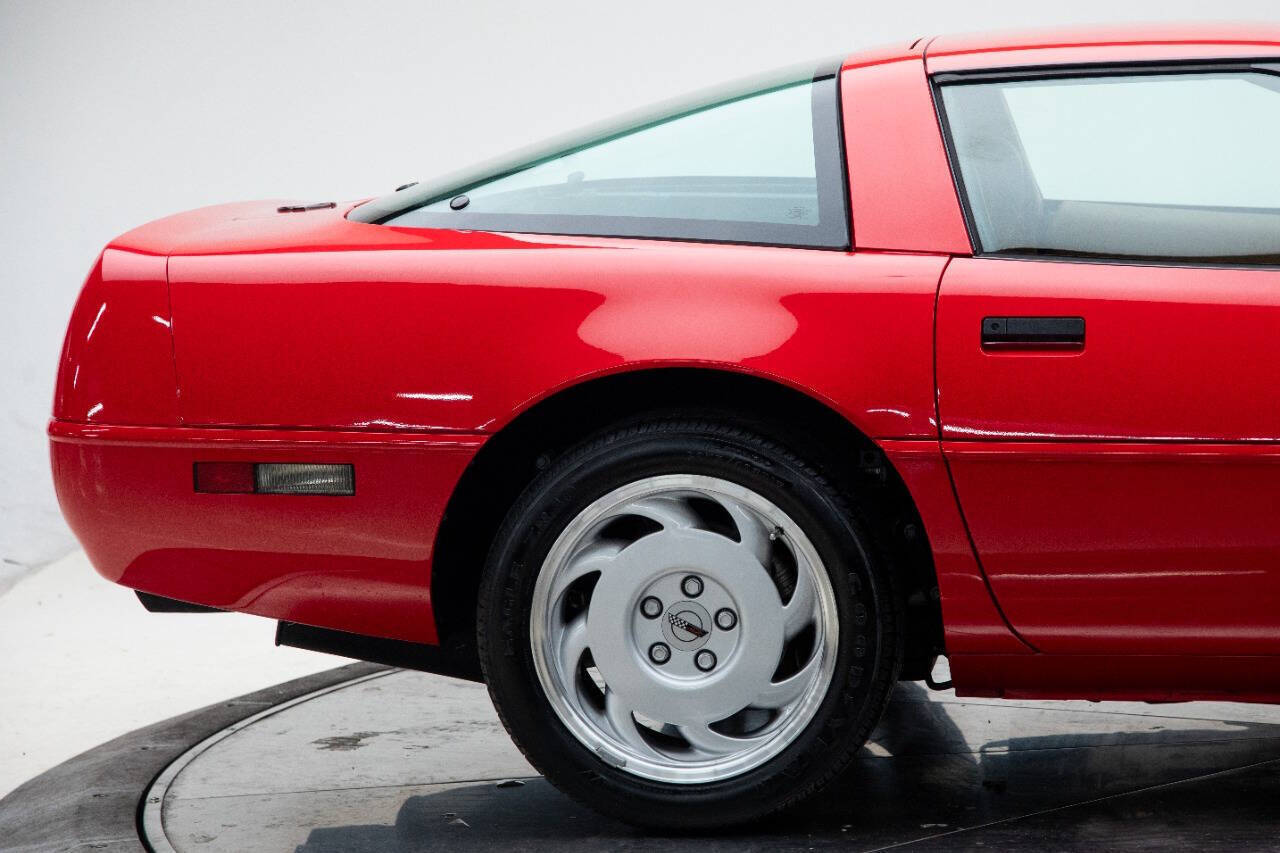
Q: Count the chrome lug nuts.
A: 5